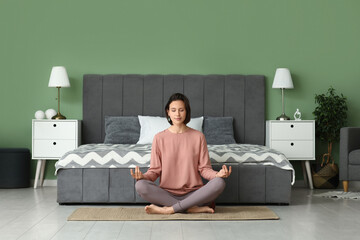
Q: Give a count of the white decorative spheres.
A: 2